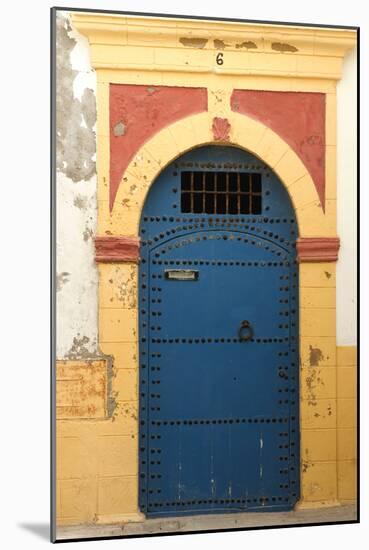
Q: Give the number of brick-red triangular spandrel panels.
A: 2